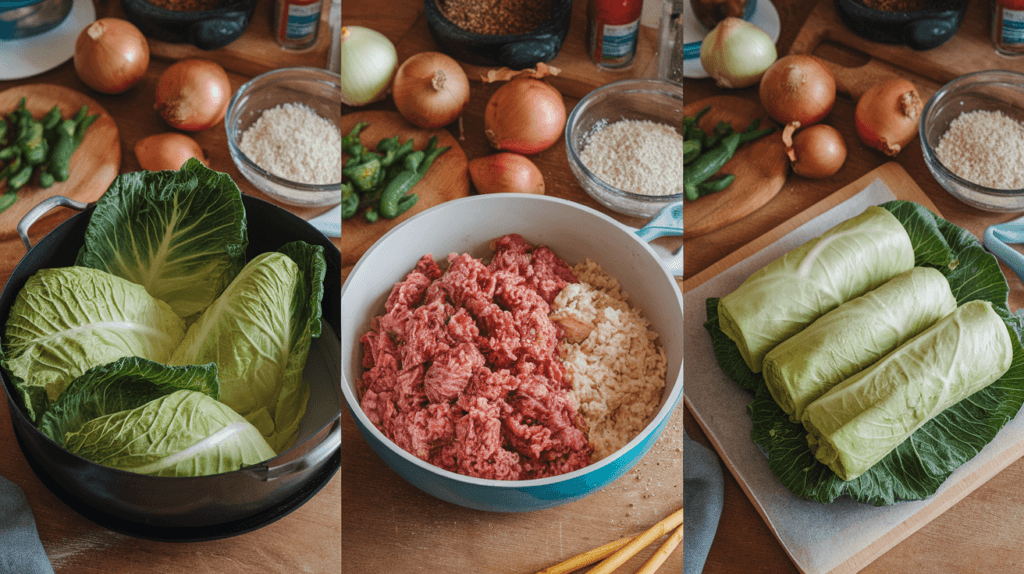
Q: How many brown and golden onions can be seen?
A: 9